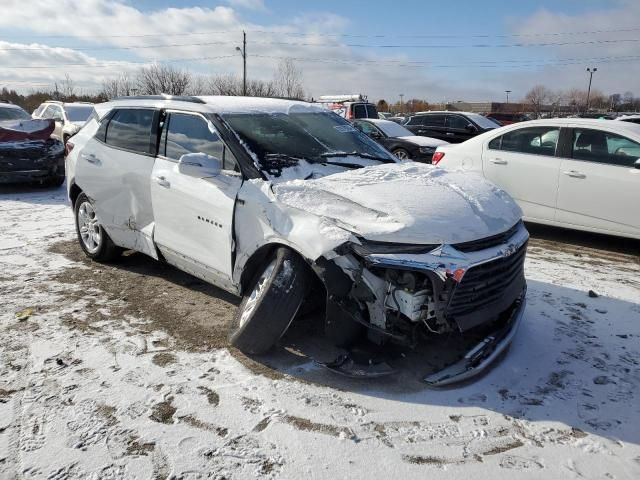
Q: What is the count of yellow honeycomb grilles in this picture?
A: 0